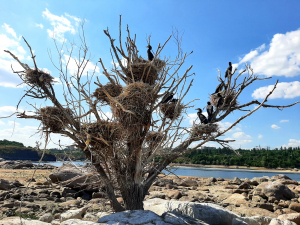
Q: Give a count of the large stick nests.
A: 10